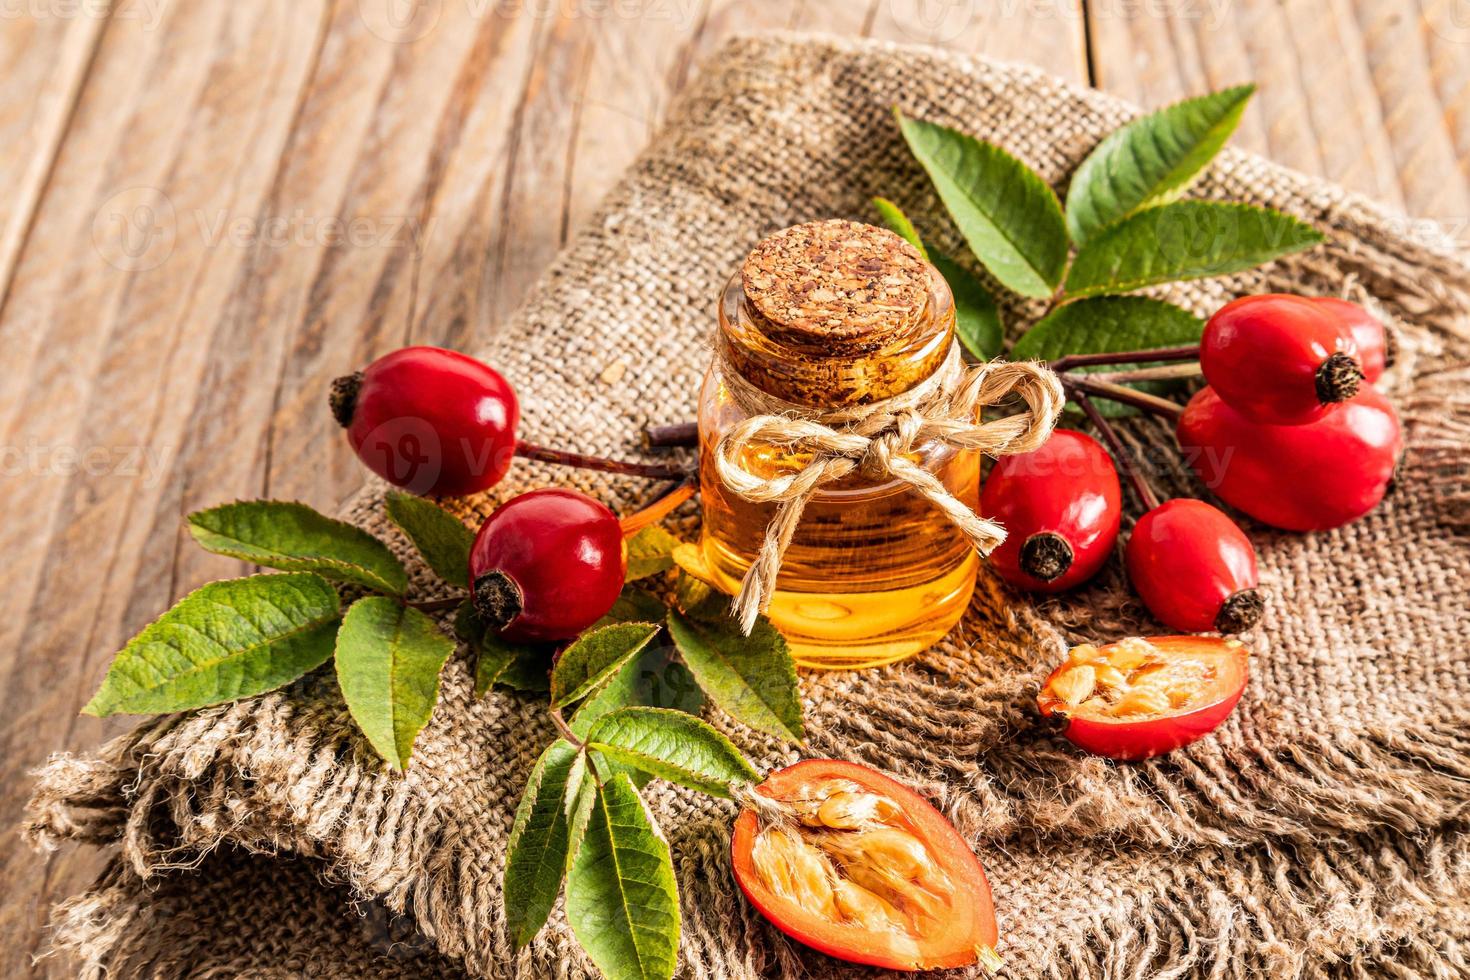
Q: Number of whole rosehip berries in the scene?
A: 7